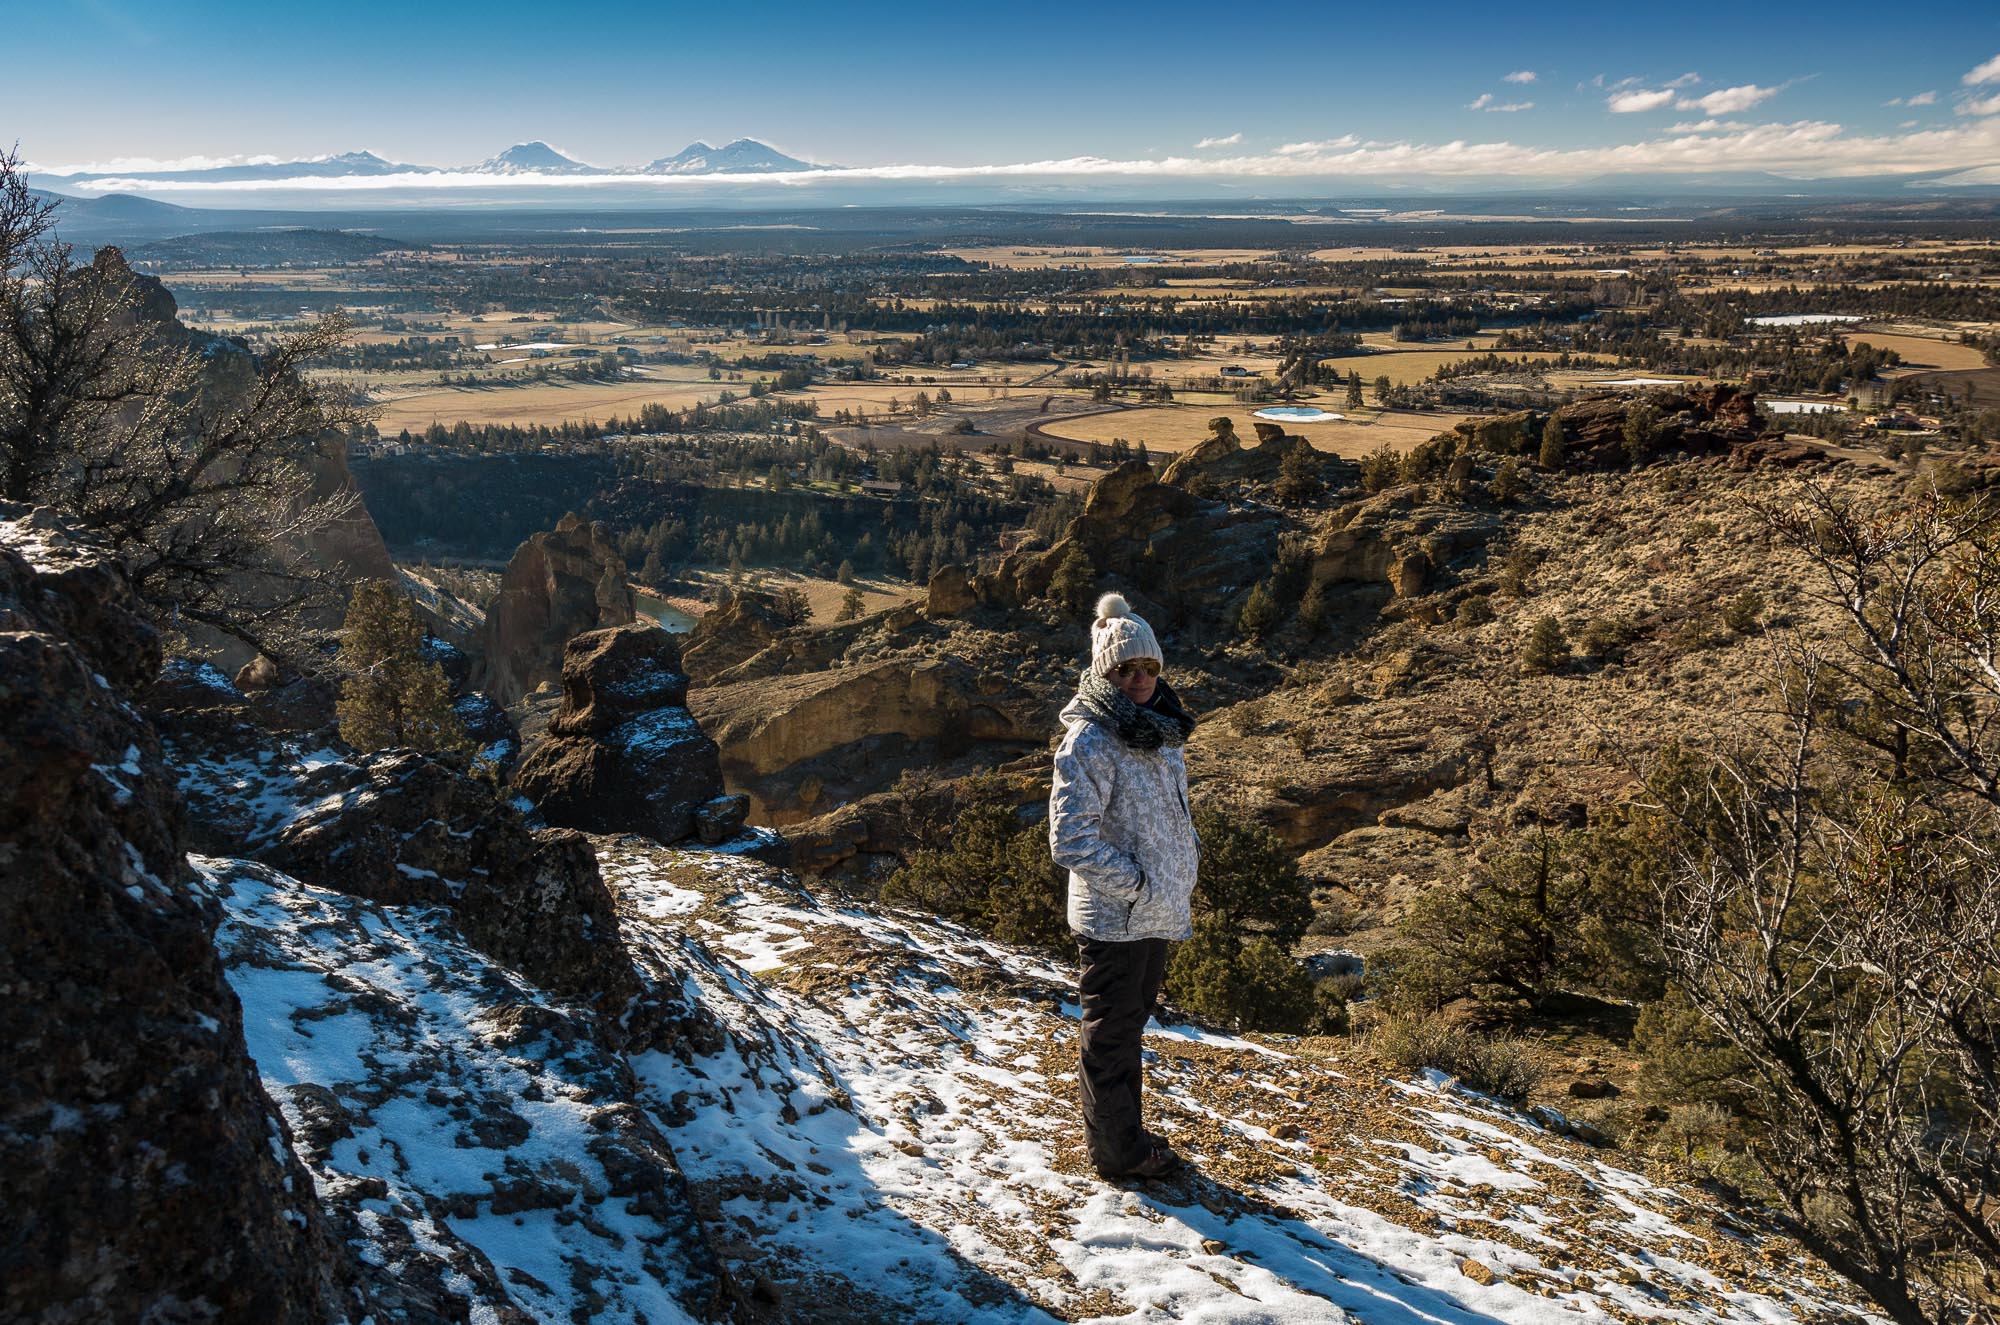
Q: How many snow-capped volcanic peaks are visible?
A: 4